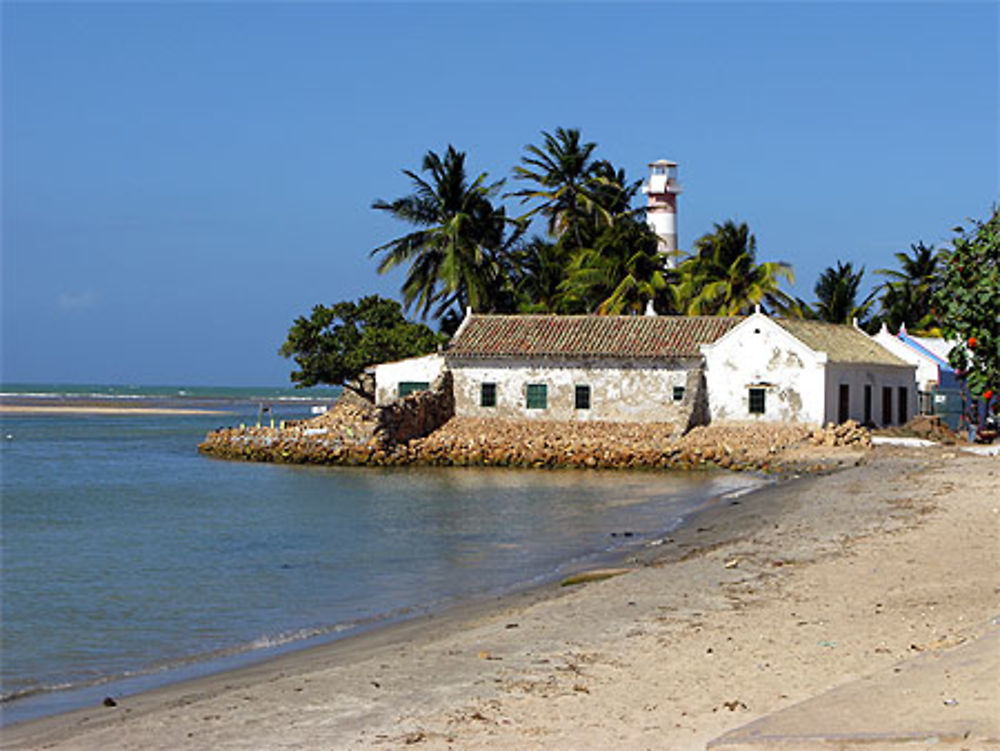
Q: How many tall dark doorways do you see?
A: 4